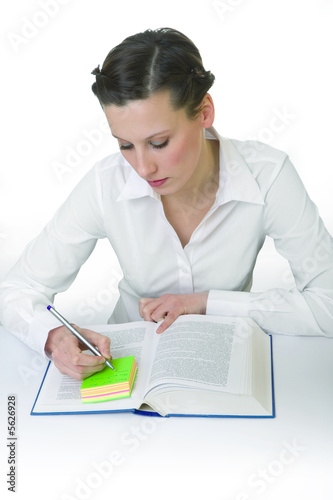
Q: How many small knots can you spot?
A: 2